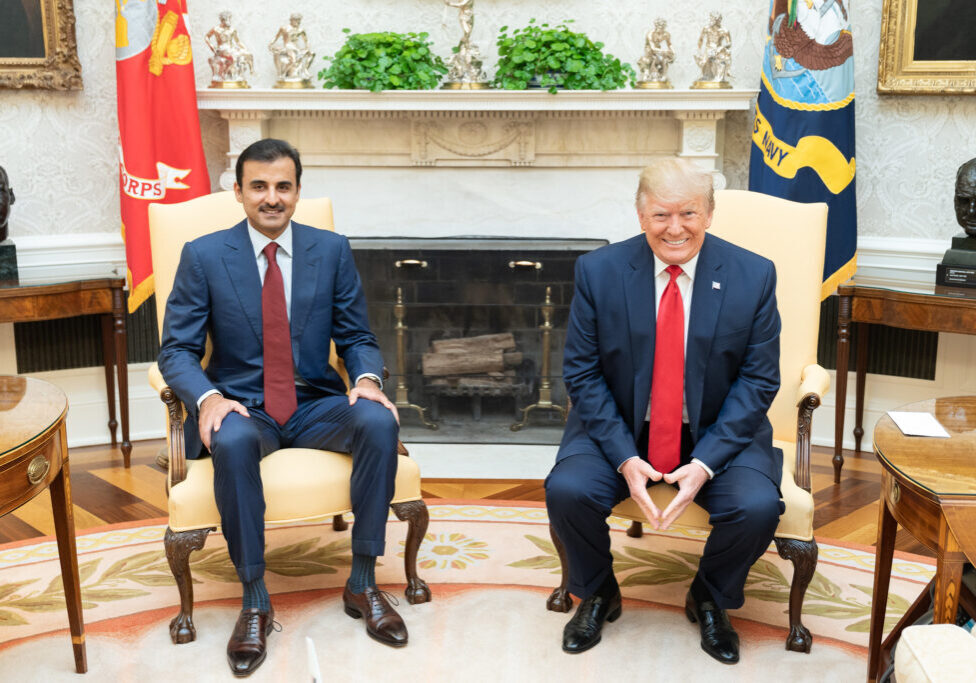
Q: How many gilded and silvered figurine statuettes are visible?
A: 5